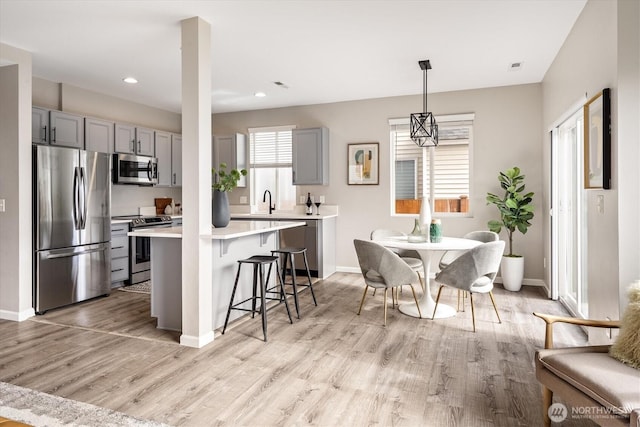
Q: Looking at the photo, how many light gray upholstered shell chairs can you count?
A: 4